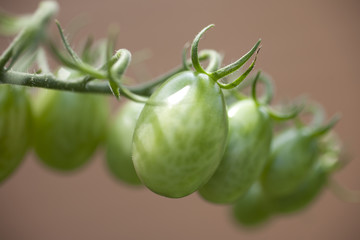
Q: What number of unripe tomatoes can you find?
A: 8